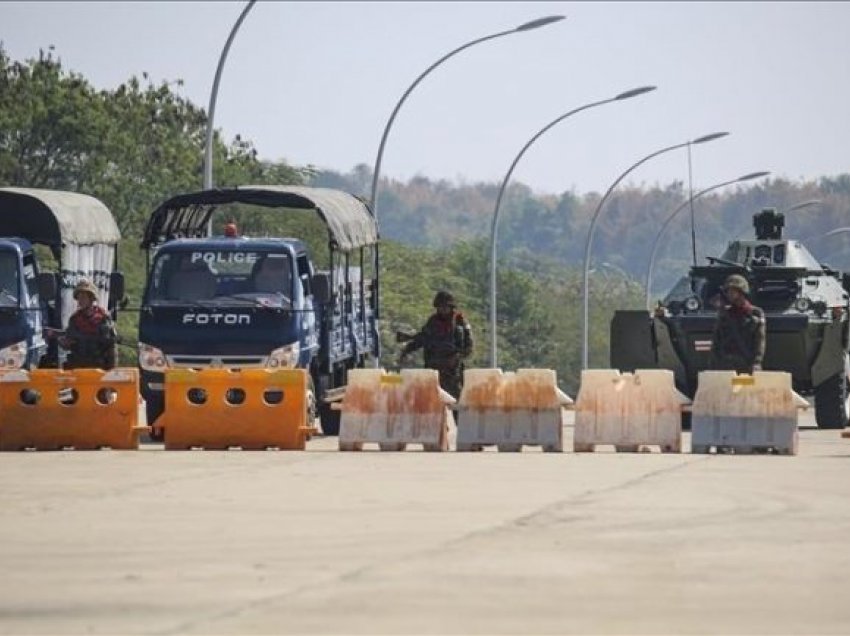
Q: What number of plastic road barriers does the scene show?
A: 6